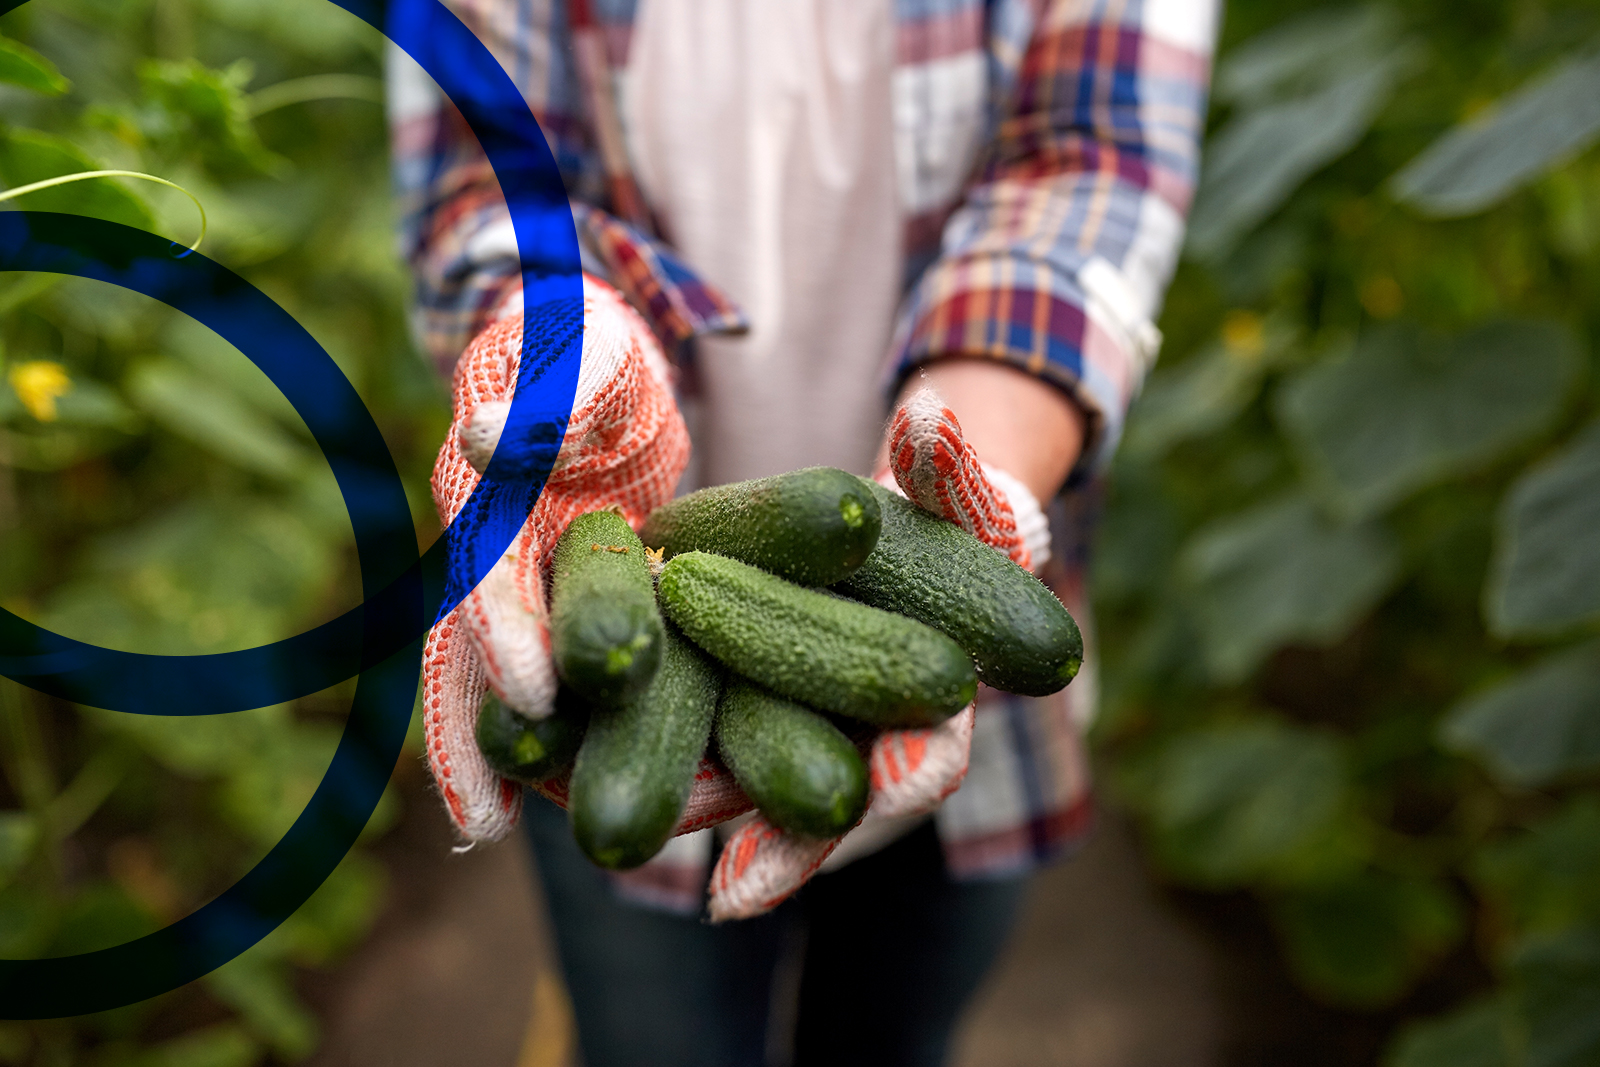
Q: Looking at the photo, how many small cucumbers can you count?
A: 7